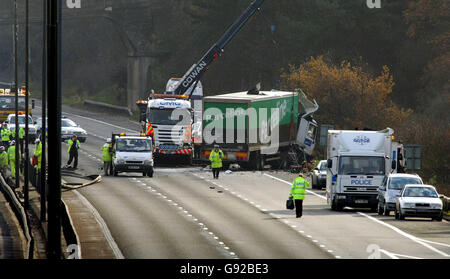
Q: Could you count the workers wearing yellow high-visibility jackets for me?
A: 9